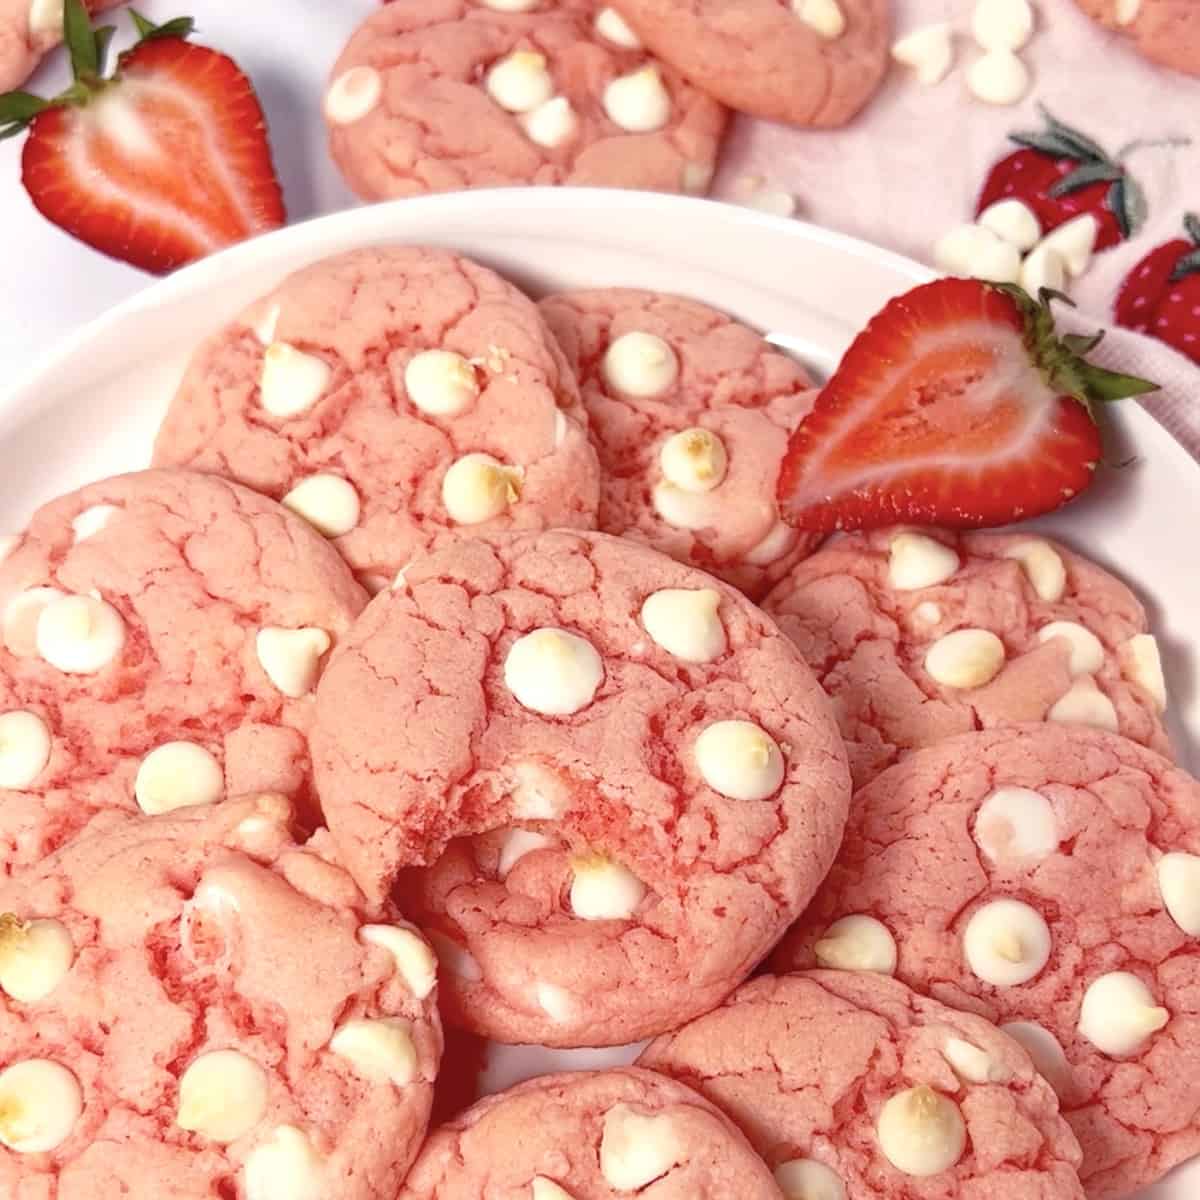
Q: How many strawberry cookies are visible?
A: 13